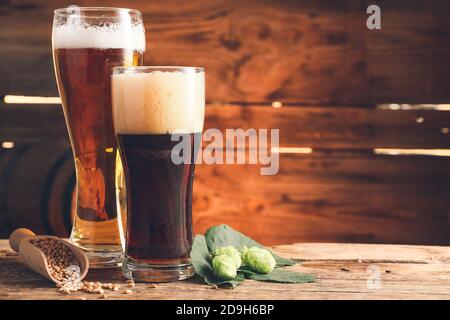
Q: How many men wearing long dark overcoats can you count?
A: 0